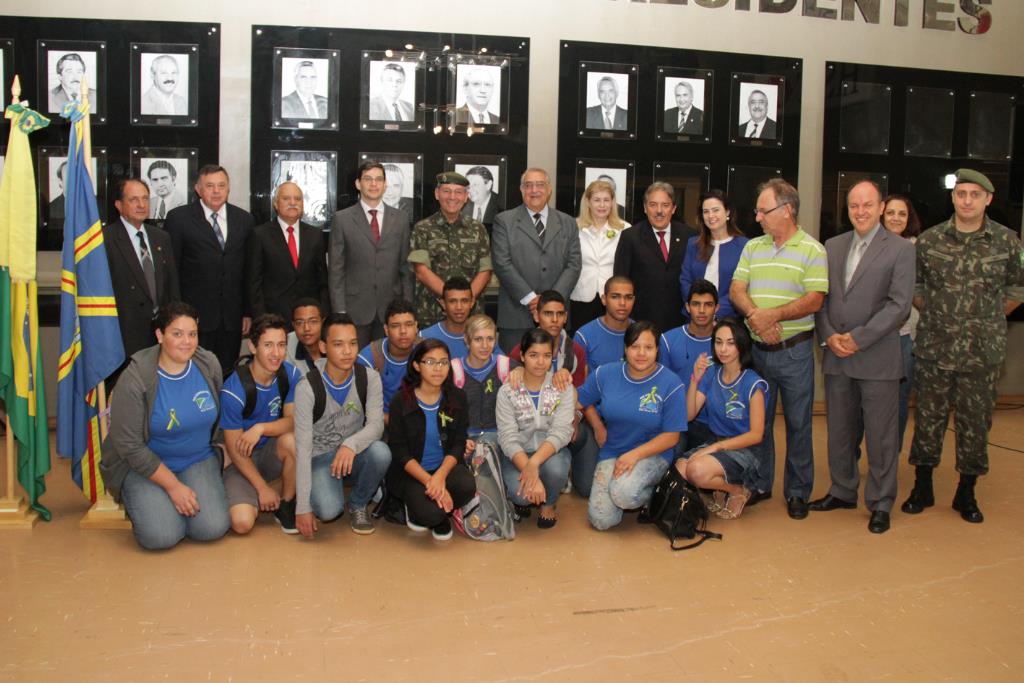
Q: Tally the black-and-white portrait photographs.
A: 14